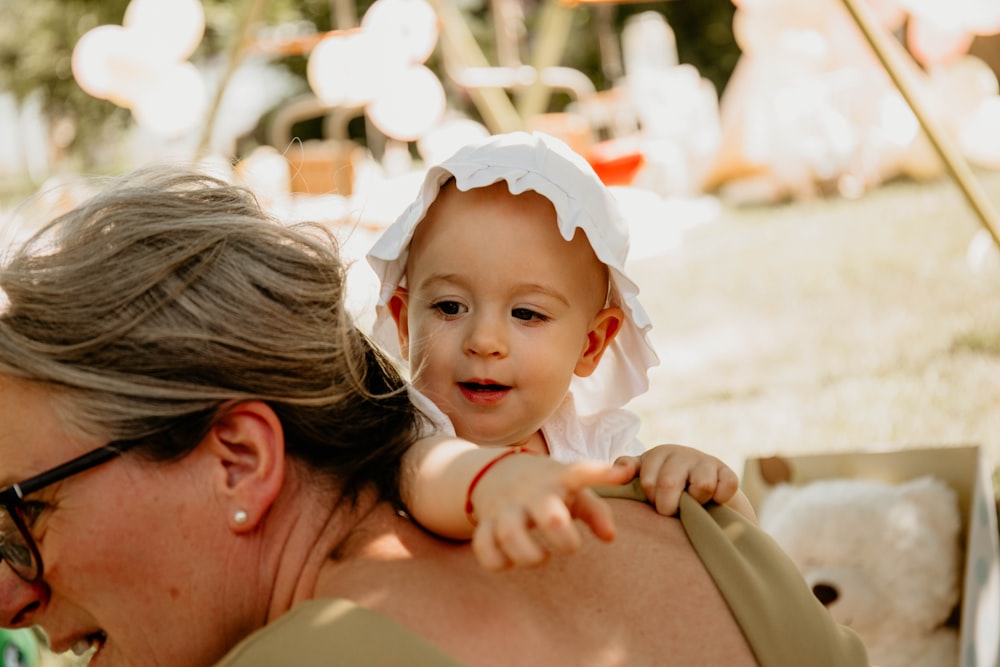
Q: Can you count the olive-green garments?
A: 1